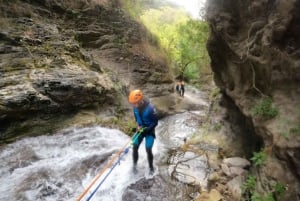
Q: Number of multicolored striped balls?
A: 0